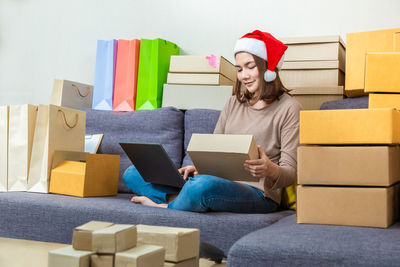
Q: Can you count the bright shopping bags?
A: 3